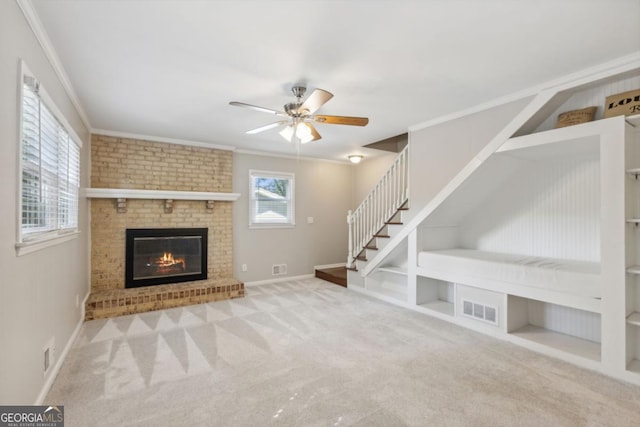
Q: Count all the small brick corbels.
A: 3